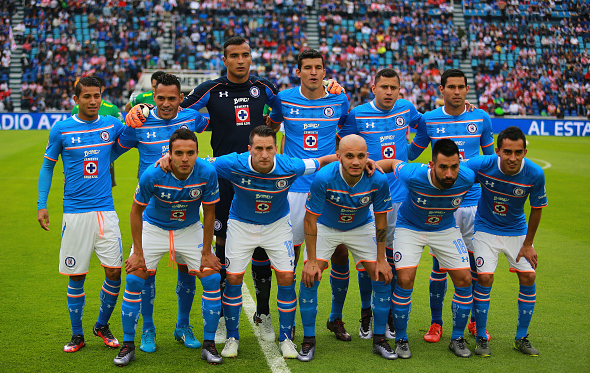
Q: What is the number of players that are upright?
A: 6